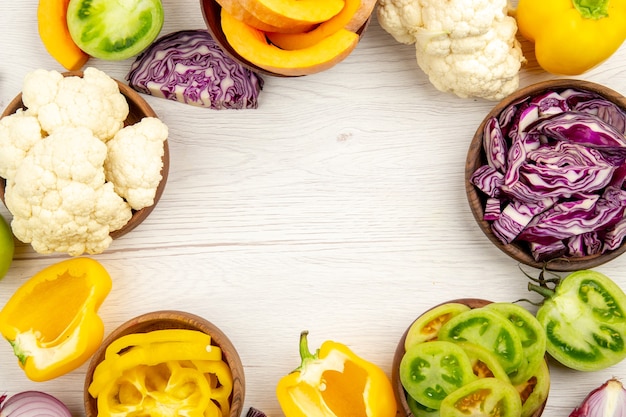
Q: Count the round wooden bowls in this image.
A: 5